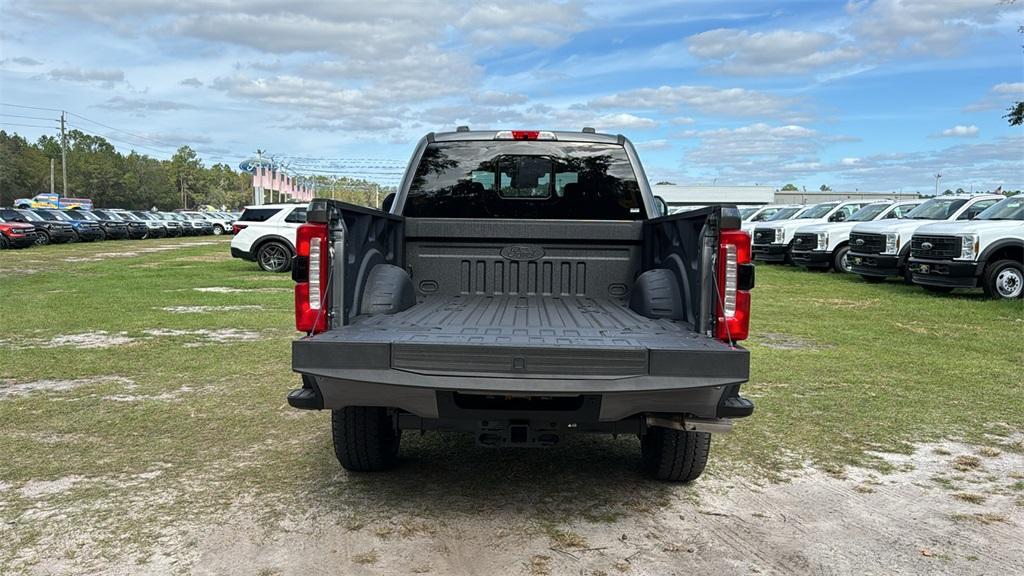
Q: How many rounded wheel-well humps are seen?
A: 2